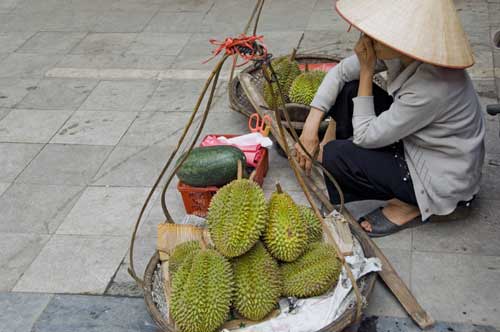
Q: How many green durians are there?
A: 9